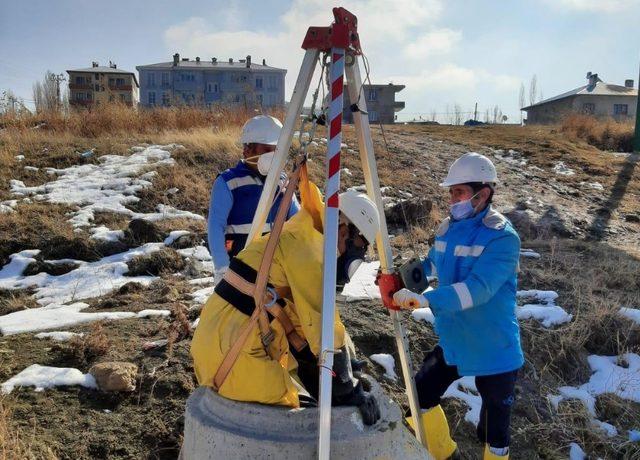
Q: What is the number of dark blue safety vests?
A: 1